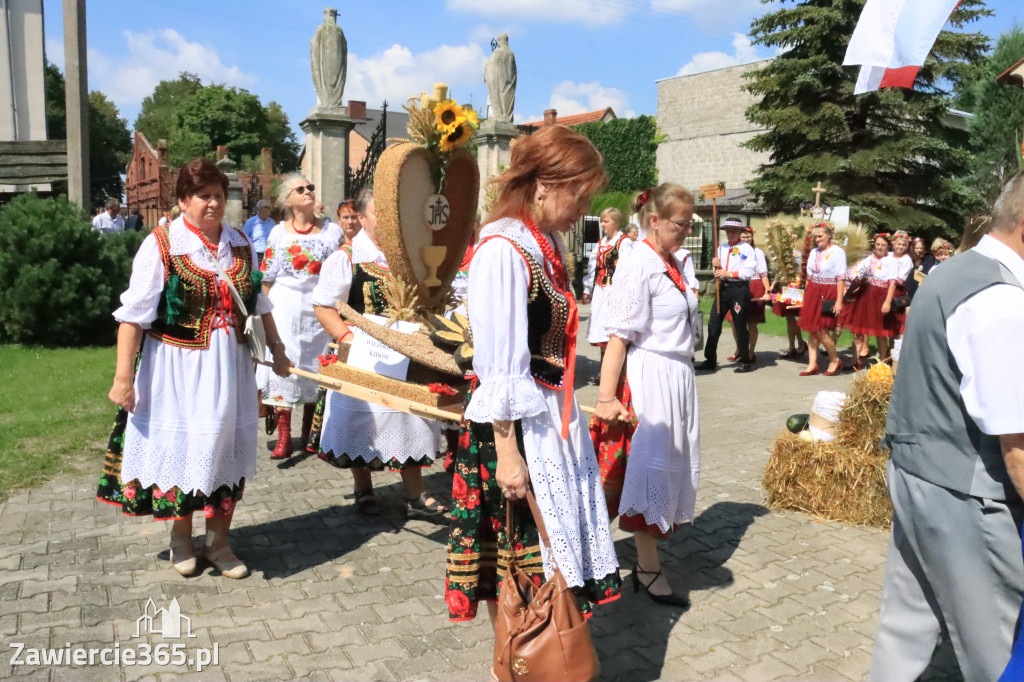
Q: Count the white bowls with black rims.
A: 0